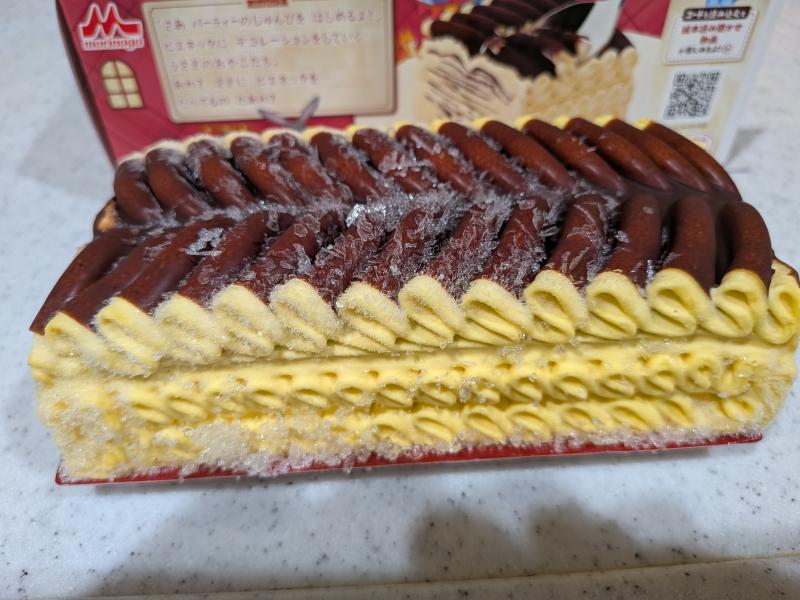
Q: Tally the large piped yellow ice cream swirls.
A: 13